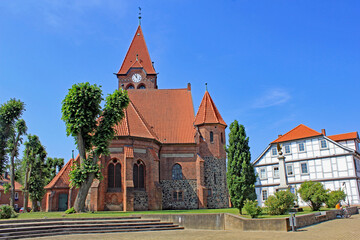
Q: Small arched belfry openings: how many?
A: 2